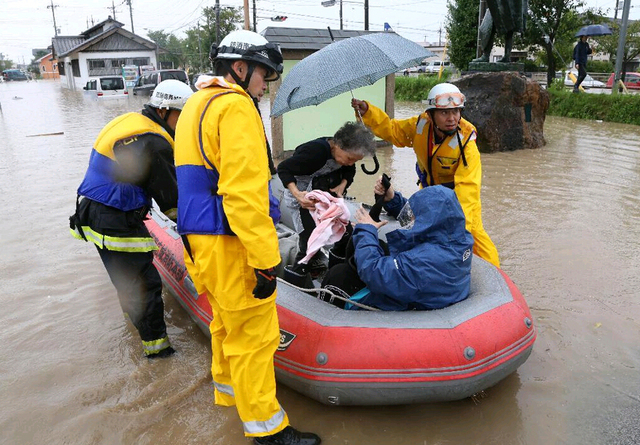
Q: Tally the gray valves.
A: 3